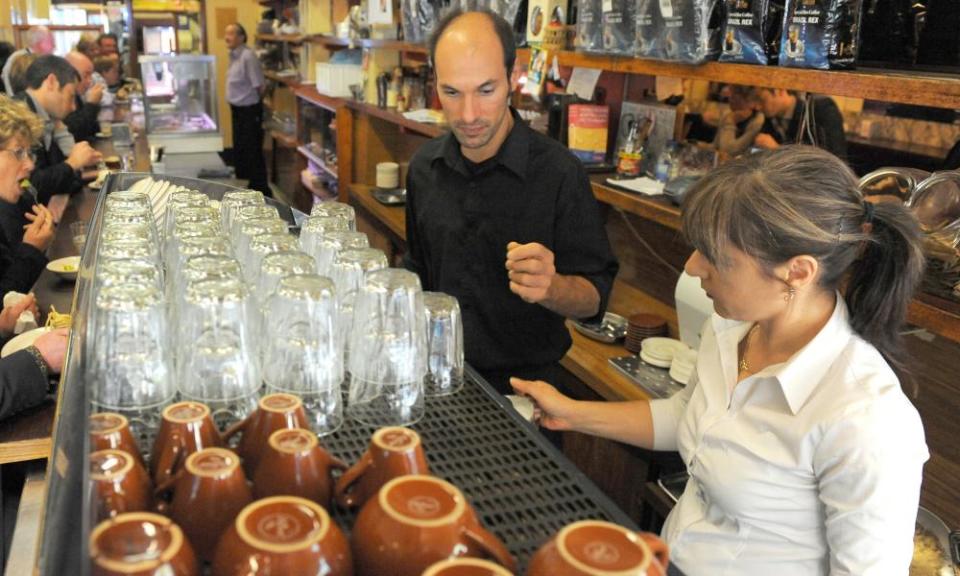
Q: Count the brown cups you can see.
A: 12